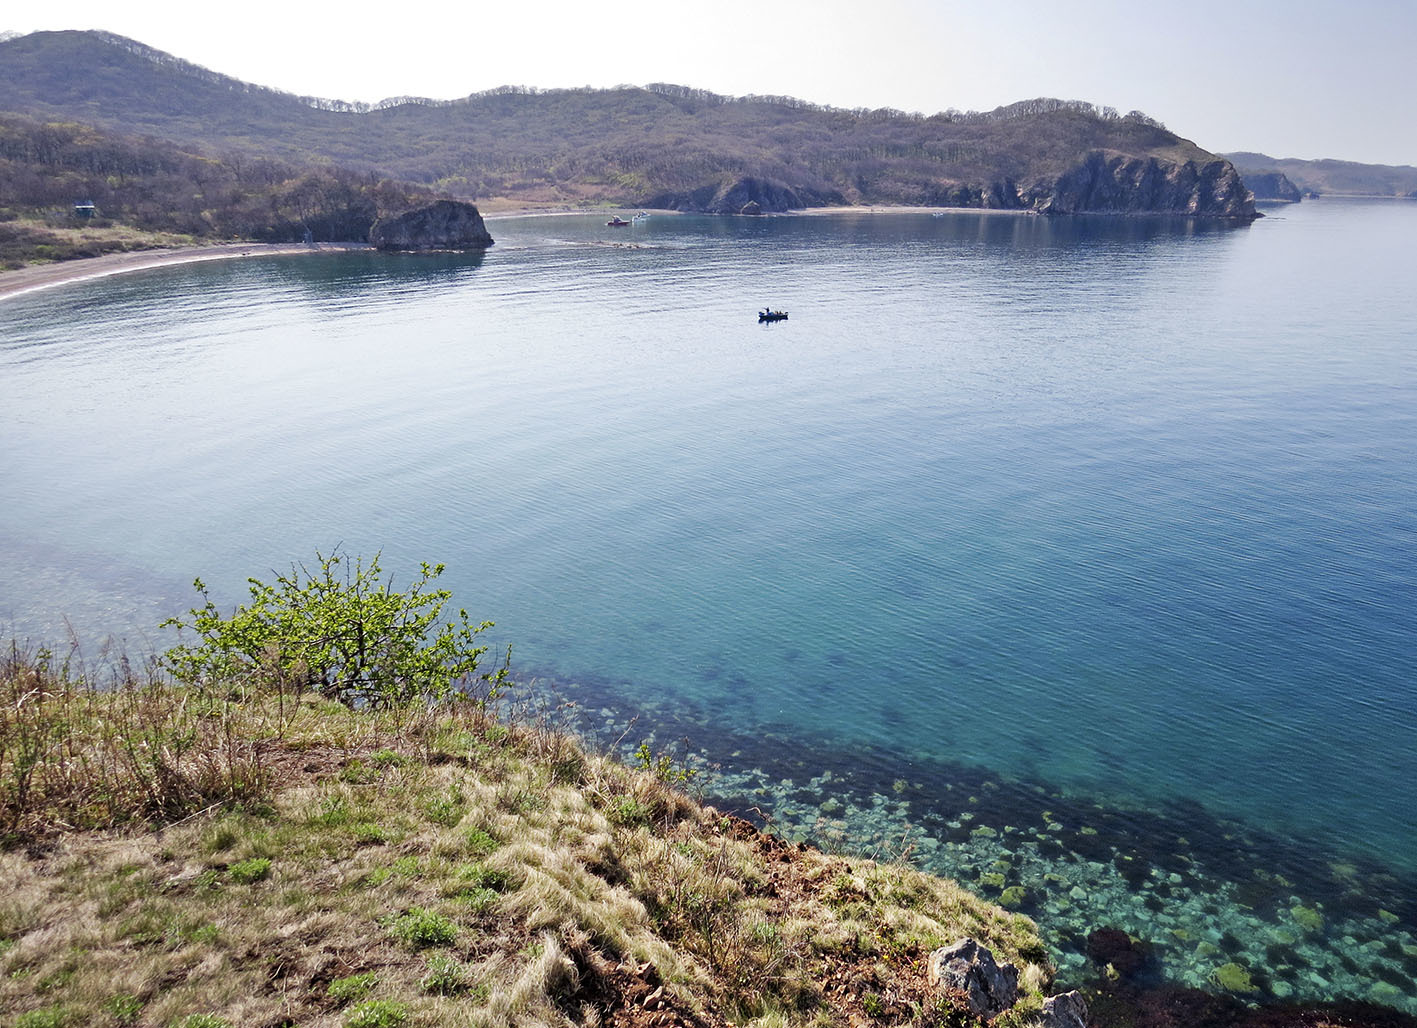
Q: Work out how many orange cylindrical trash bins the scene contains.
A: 0